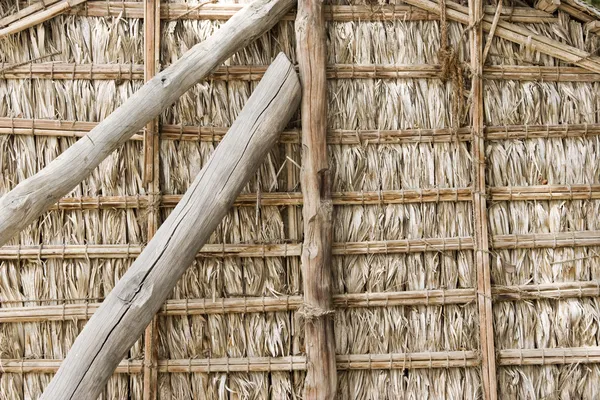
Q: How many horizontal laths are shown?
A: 7